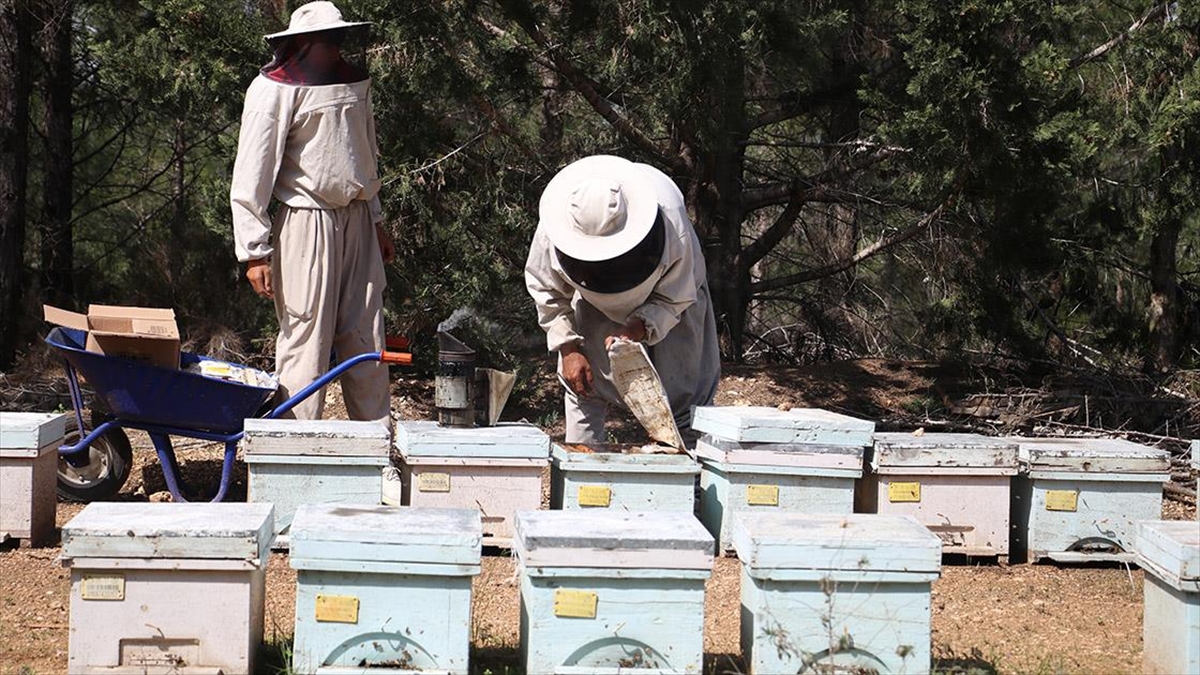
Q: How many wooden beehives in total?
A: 12